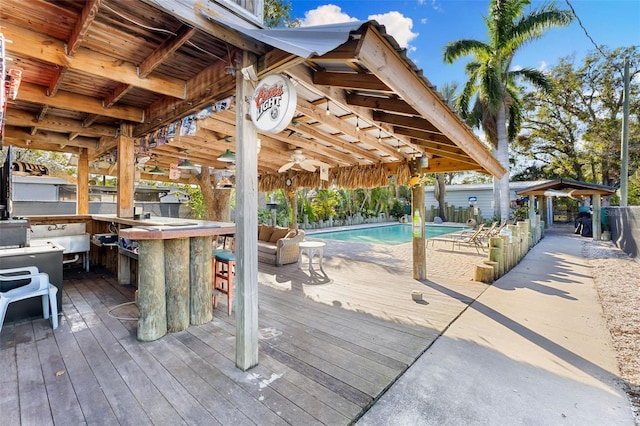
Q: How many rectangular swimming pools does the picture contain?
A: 1